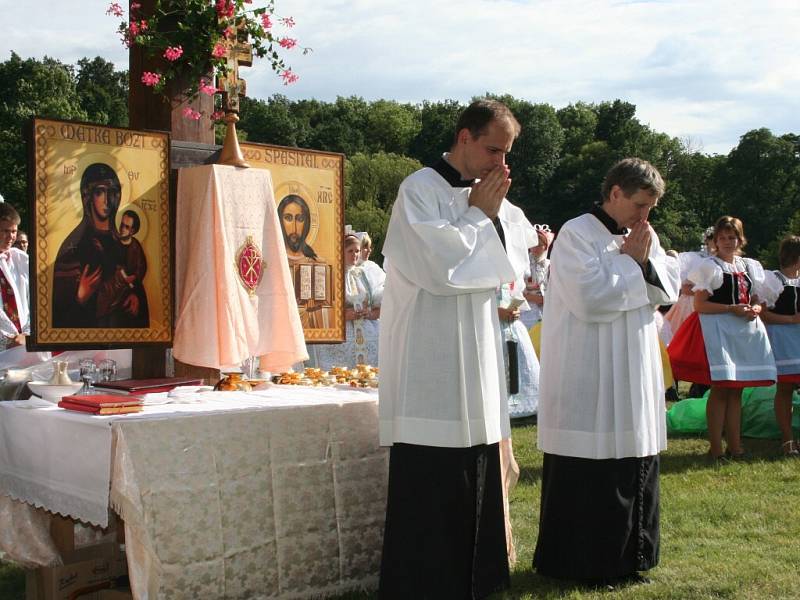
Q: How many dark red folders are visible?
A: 1